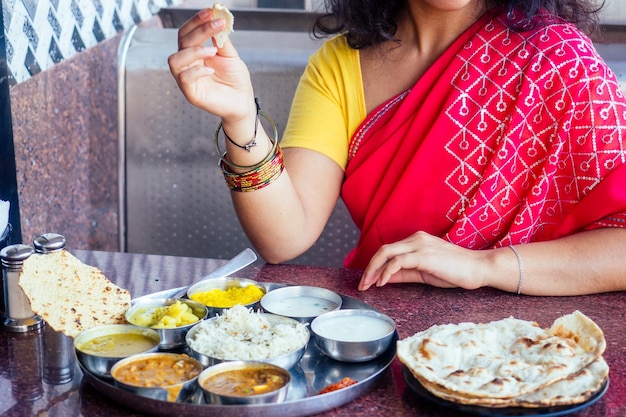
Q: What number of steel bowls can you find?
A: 8